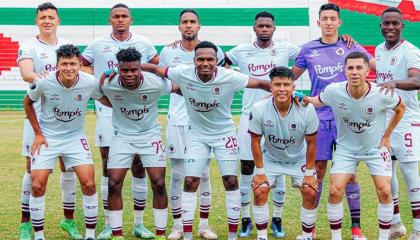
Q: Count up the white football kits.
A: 10